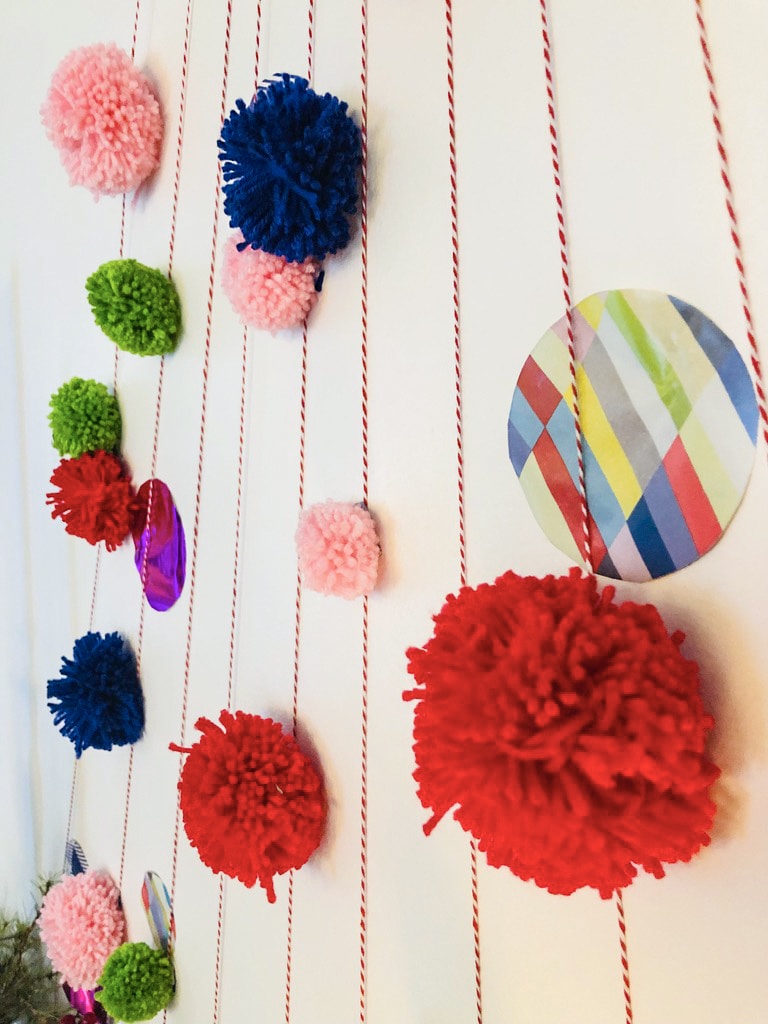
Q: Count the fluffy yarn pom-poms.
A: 12